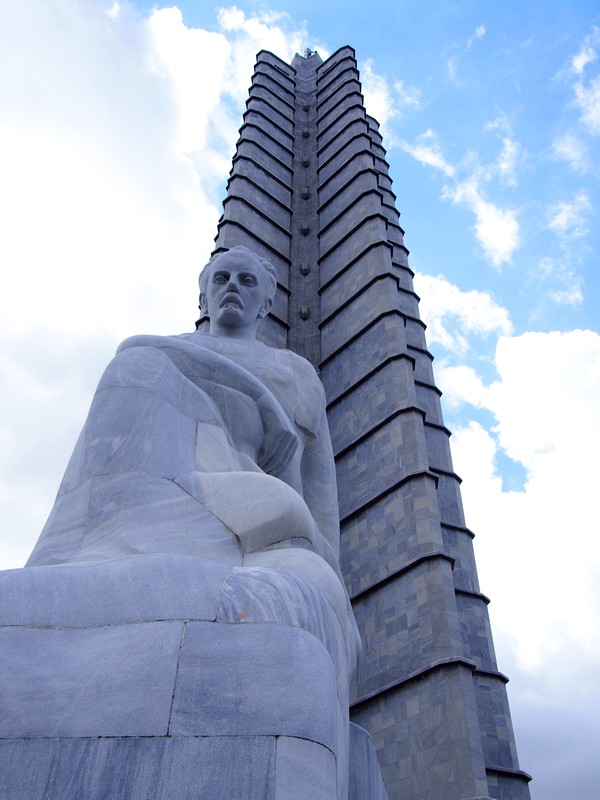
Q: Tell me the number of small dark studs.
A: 7